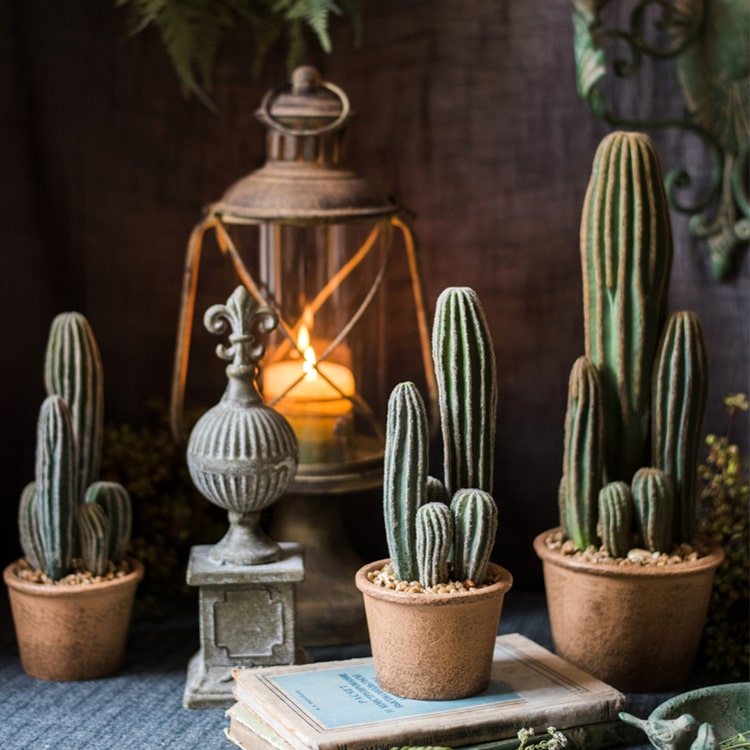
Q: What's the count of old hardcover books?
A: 2